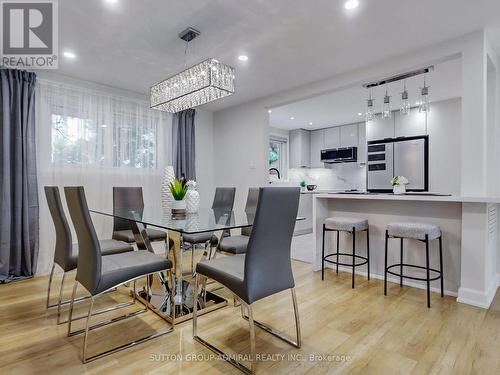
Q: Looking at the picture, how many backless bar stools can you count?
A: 2